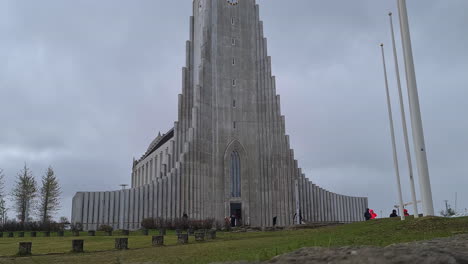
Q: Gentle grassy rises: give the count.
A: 1